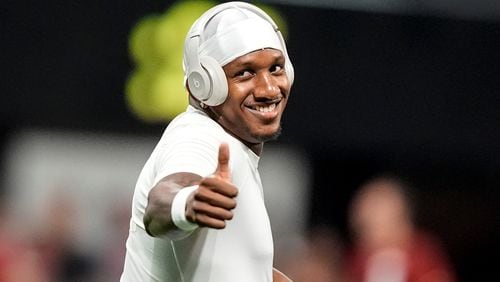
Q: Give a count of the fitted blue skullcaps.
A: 0